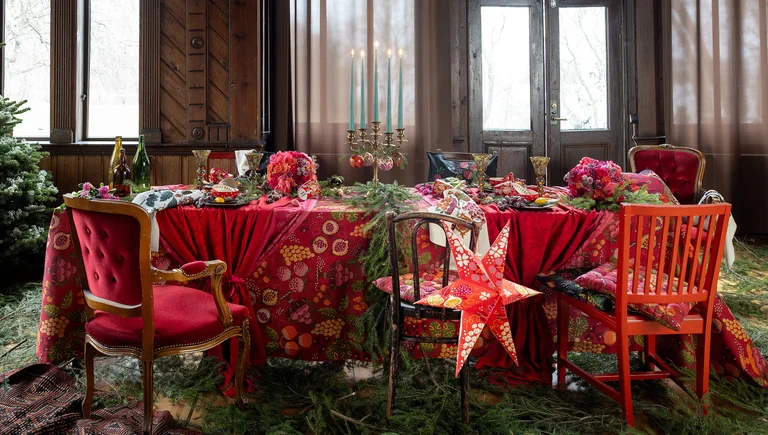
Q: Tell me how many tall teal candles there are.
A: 5